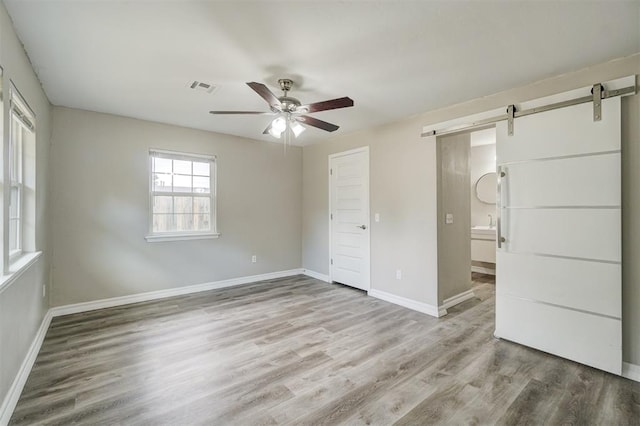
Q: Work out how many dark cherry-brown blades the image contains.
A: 5